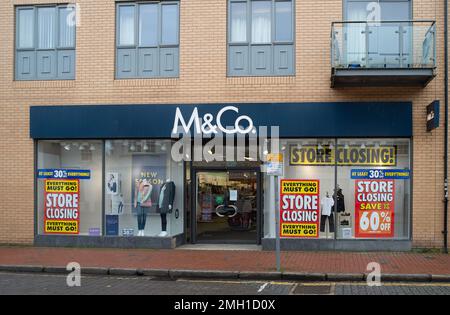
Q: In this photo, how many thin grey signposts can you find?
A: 1